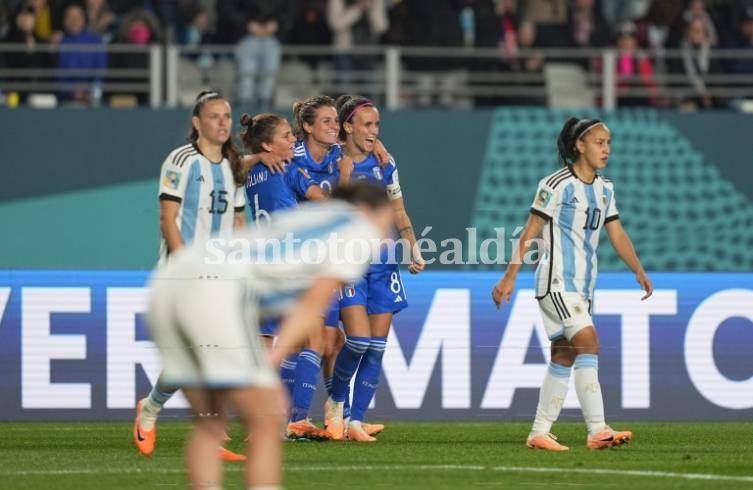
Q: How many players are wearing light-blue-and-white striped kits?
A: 3